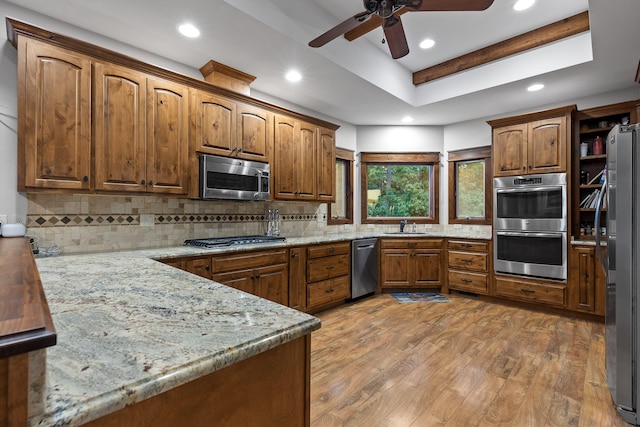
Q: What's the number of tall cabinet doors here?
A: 6